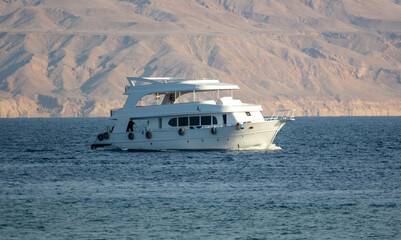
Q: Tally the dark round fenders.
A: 7